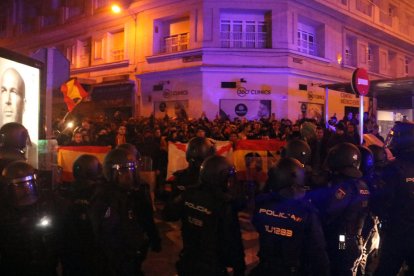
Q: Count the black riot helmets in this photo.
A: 13